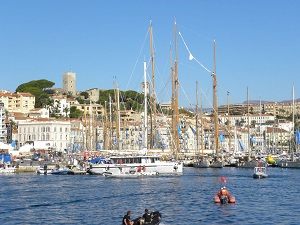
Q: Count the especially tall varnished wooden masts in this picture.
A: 4